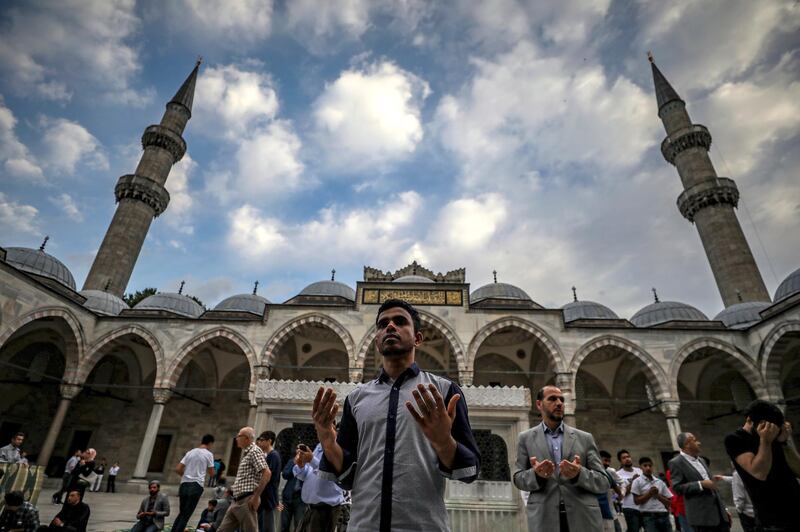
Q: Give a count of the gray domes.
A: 11